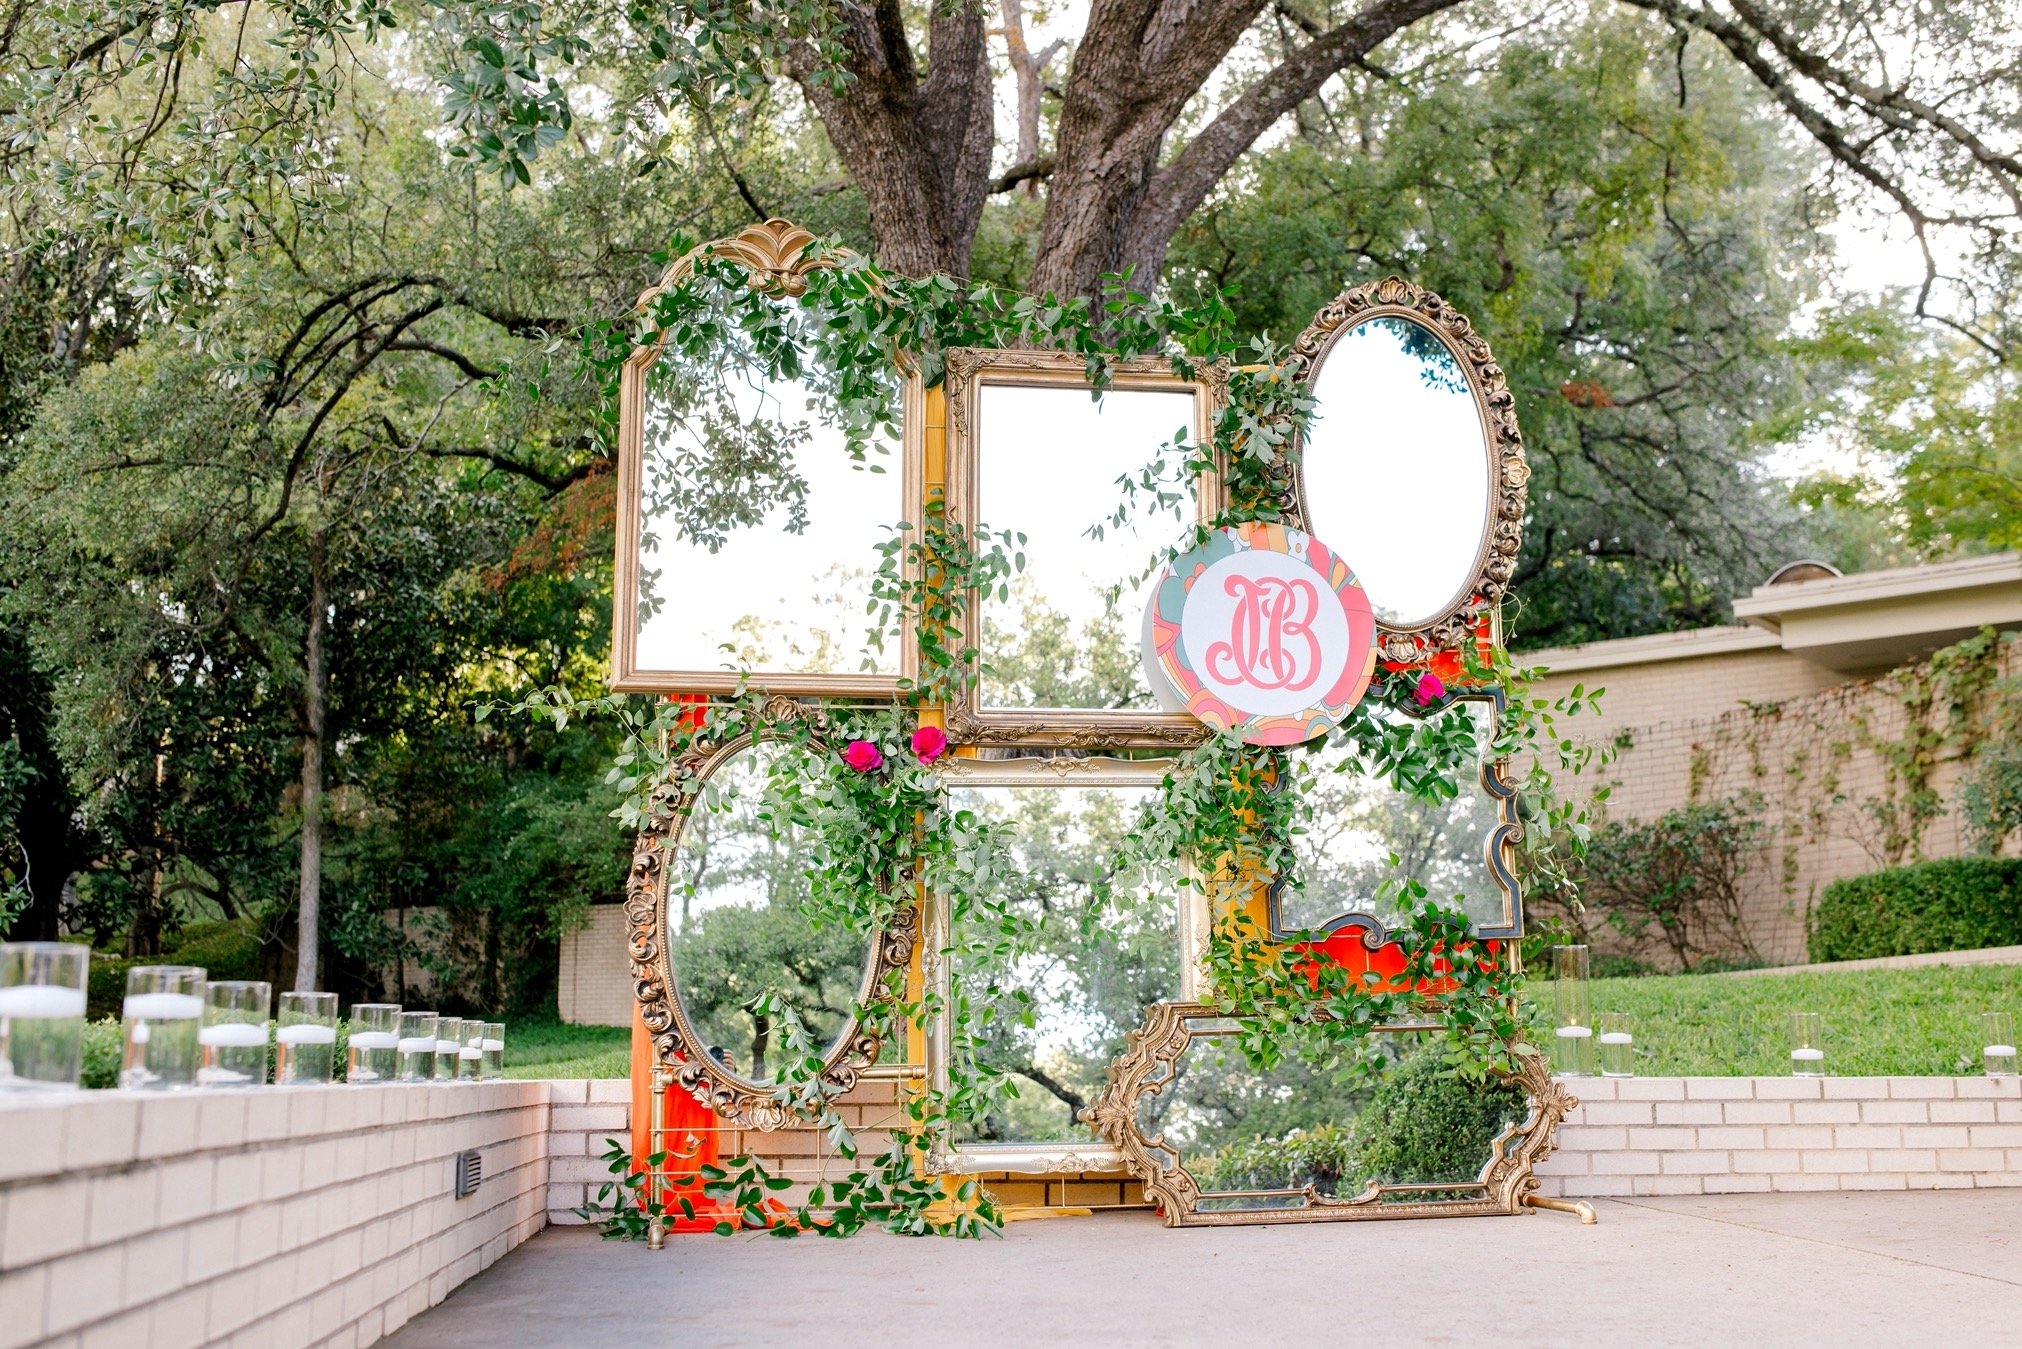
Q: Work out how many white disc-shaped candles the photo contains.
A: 13